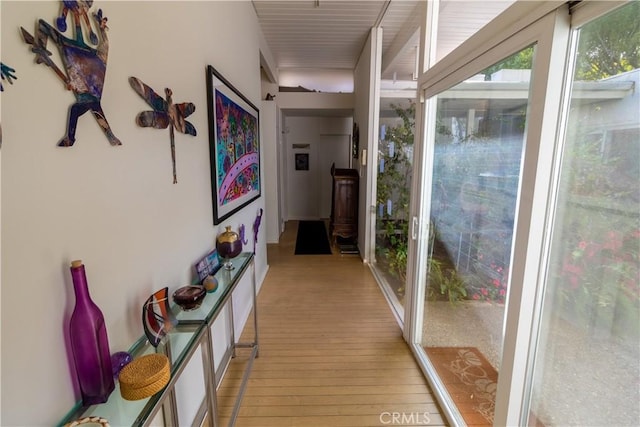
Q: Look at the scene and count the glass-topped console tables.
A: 2